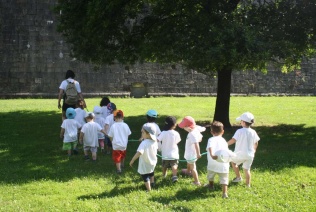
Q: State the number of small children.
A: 13